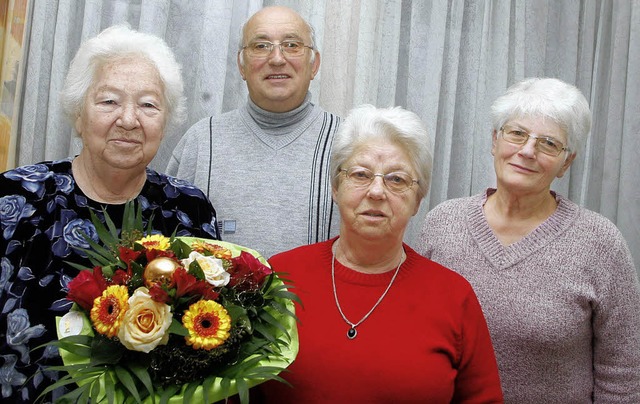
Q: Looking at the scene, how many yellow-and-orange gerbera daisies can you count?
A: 4